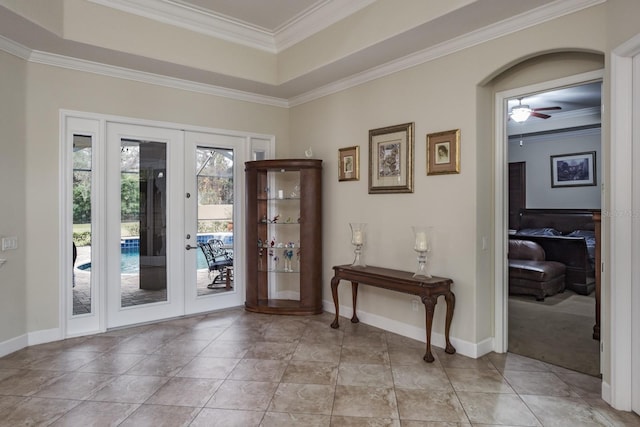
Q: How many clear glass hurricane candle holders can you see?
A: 2